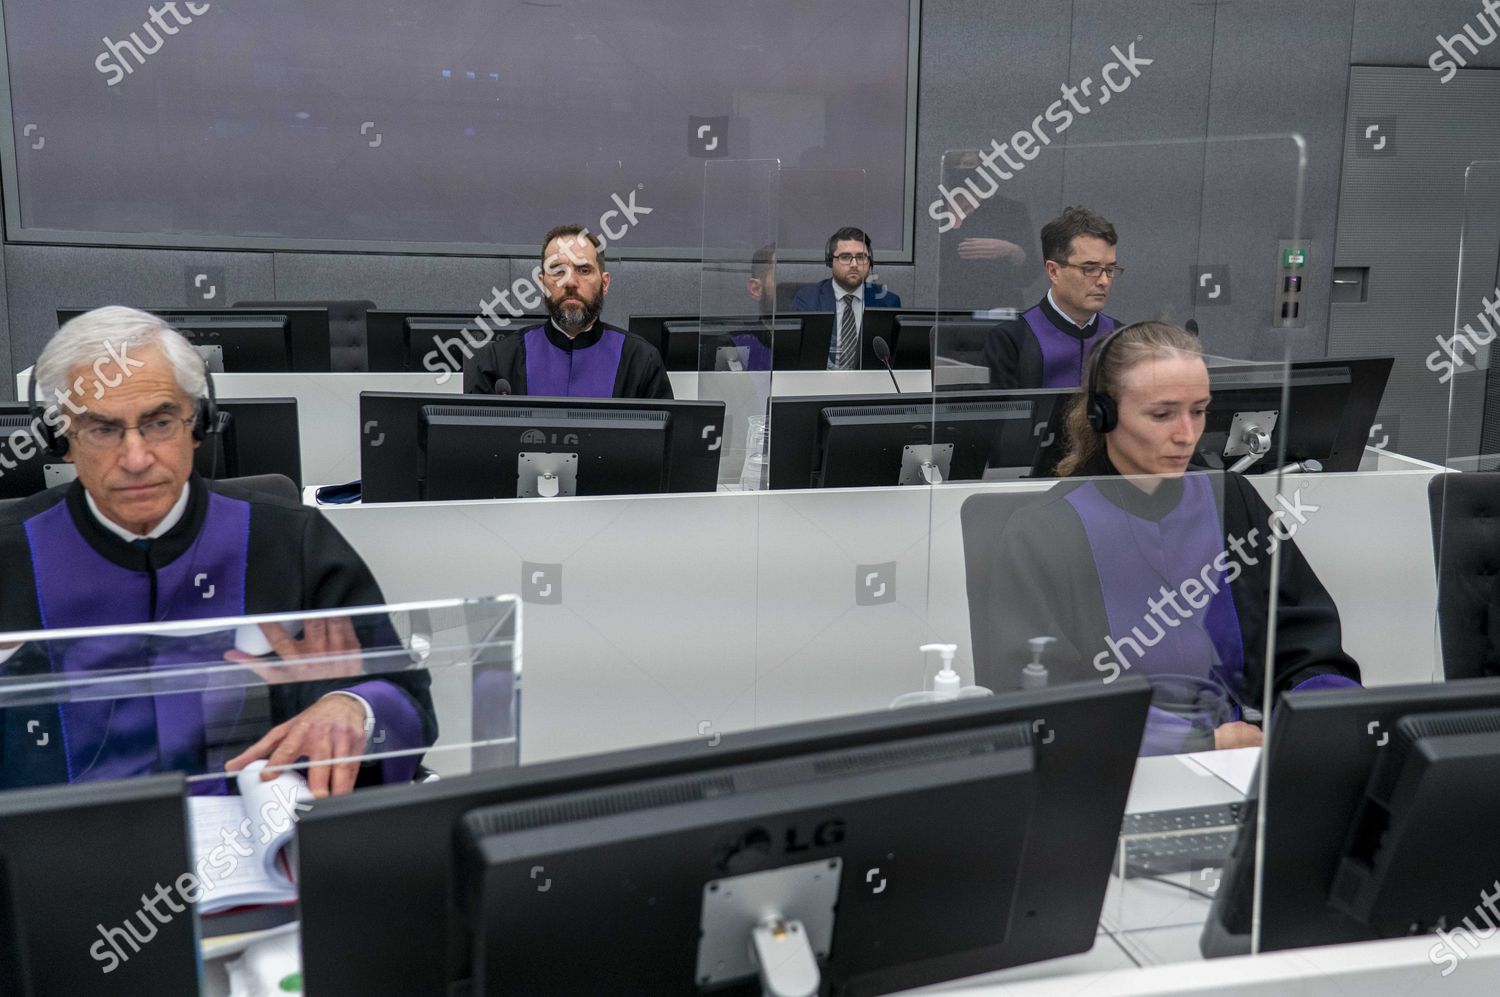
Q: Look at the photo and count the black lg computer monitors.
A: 11